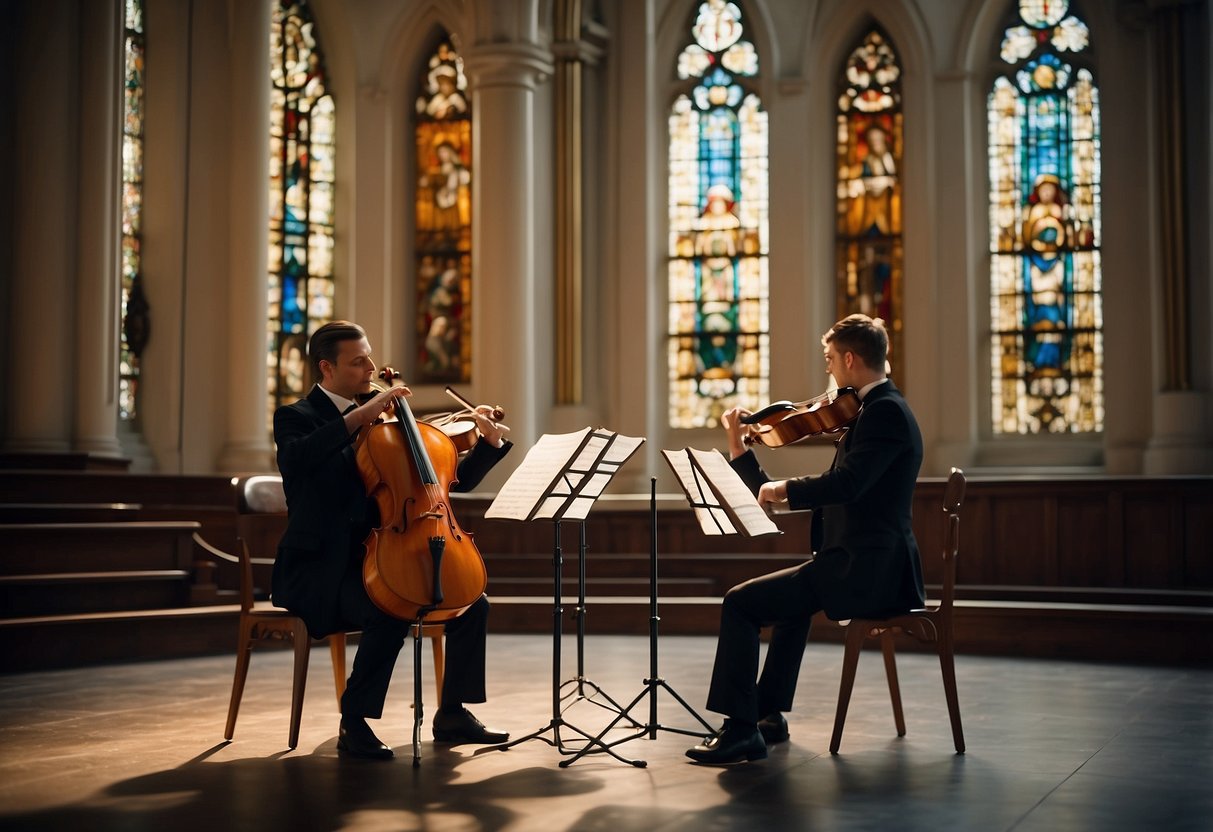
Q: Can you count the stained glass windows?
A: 6